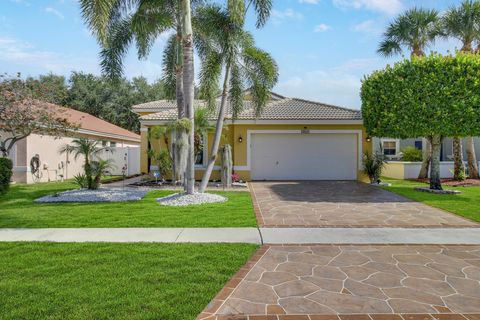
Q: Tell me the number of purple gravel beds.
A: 0